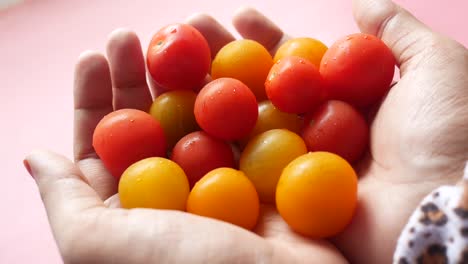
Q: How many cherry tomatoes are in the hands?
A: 15